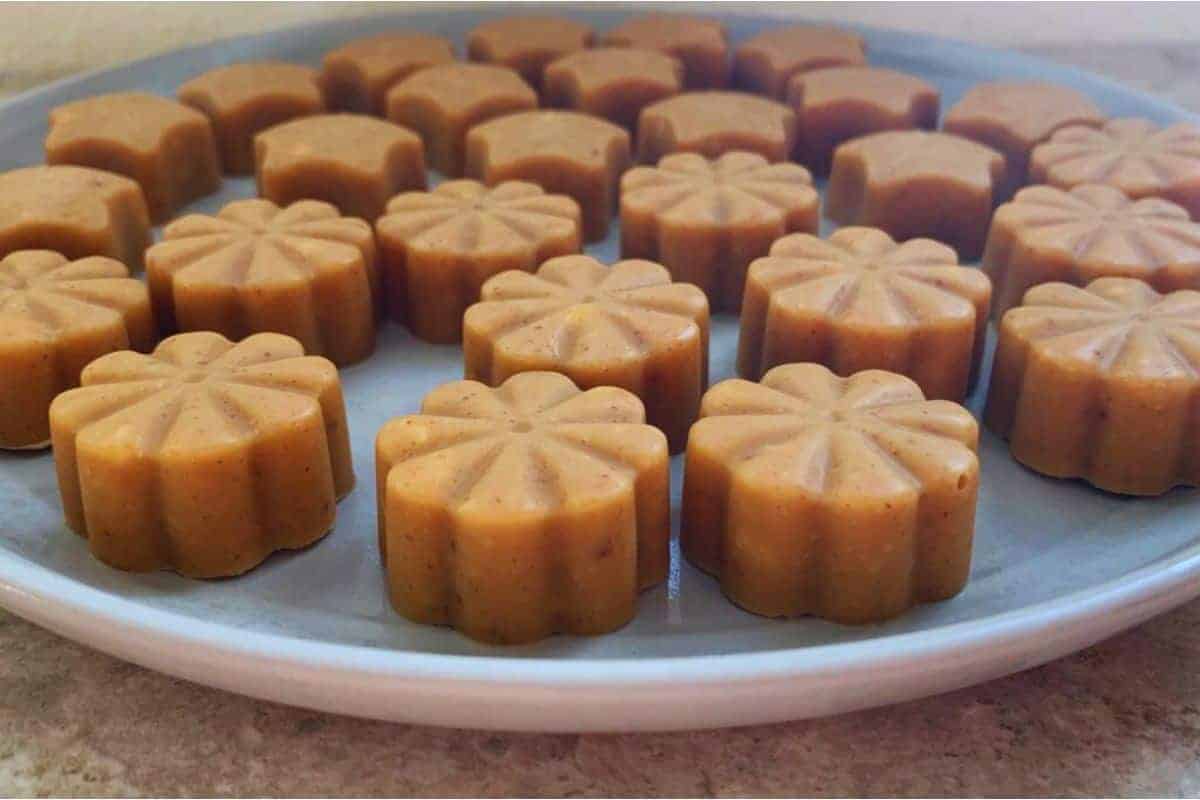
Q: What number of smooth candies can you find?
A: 15